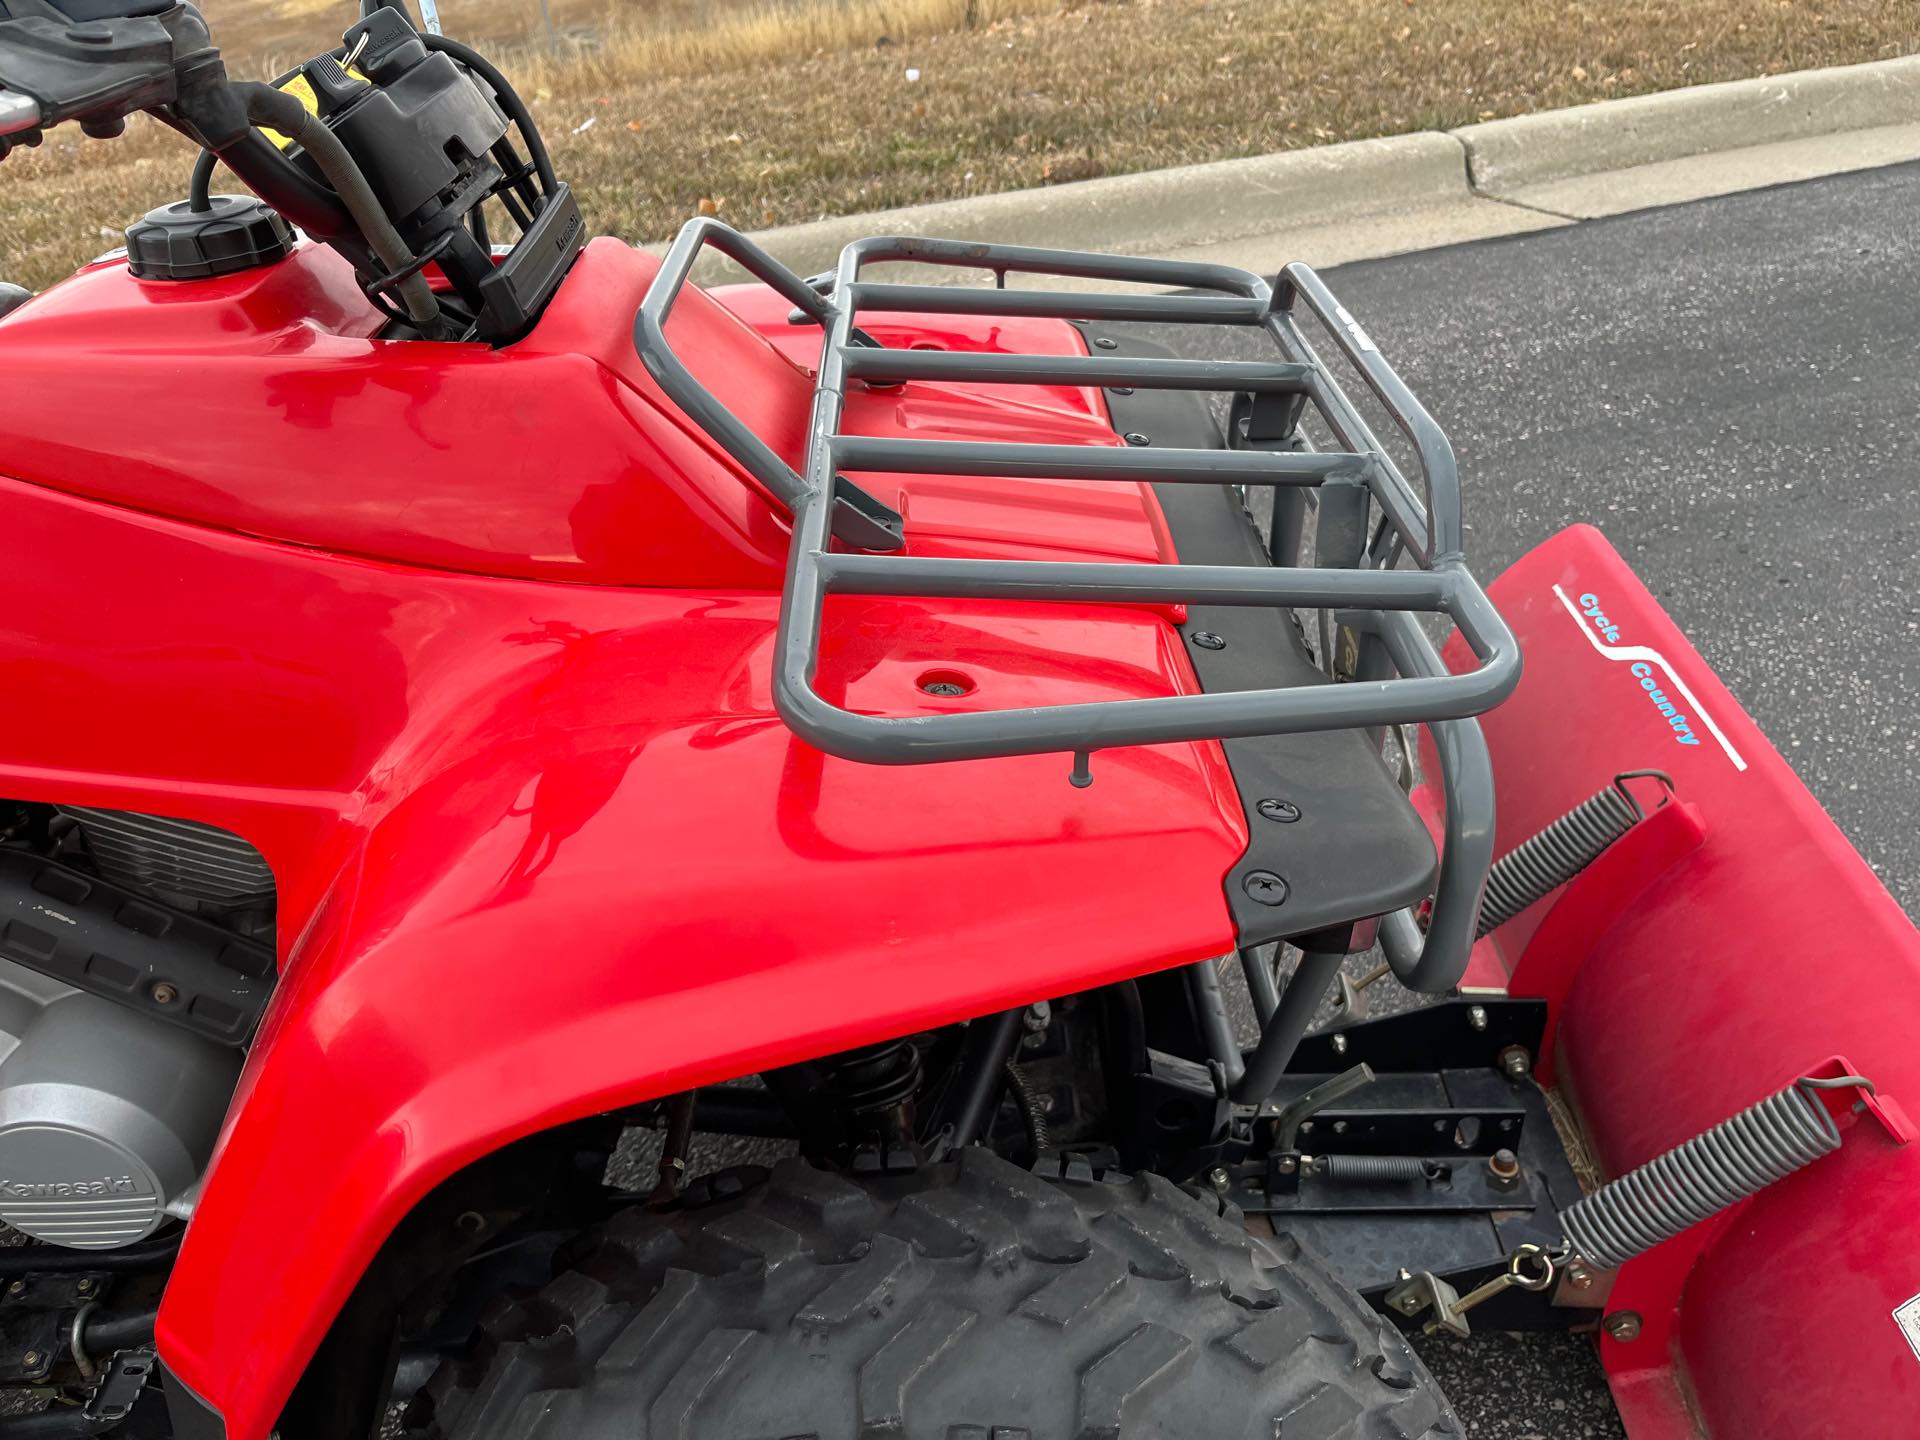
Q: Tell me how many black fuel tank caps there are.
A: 1